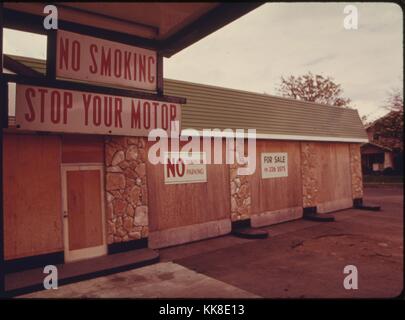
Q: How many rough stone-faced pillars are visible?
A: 4